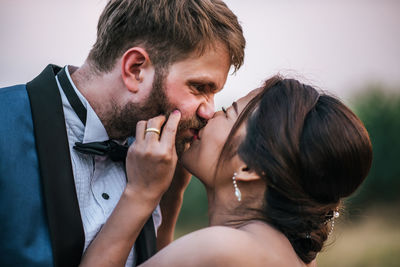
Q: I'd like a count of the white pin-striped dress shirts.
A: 1